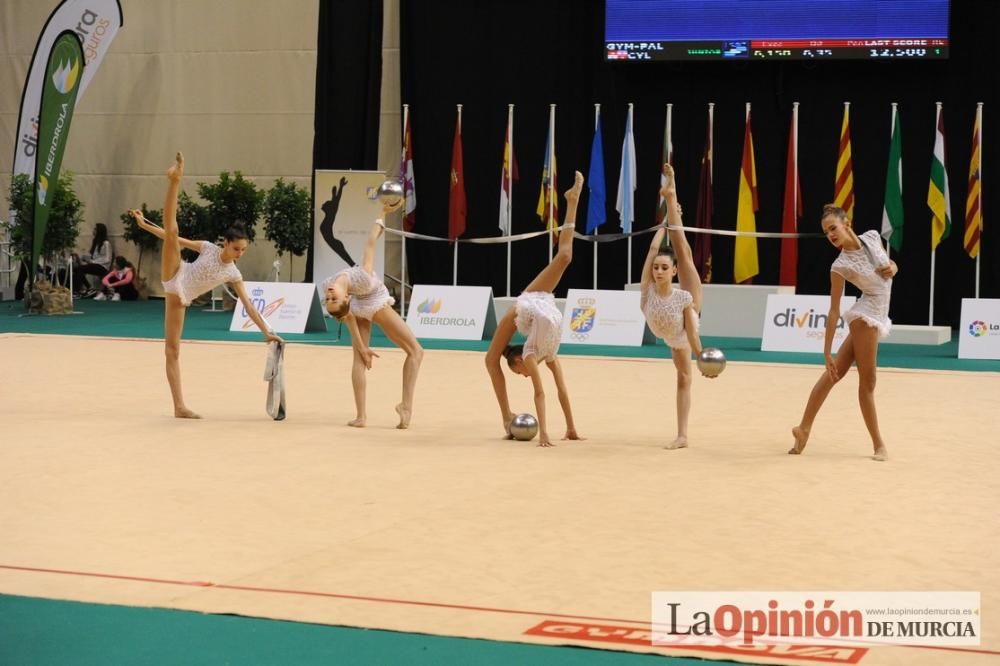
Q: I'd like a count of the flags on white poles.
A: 14